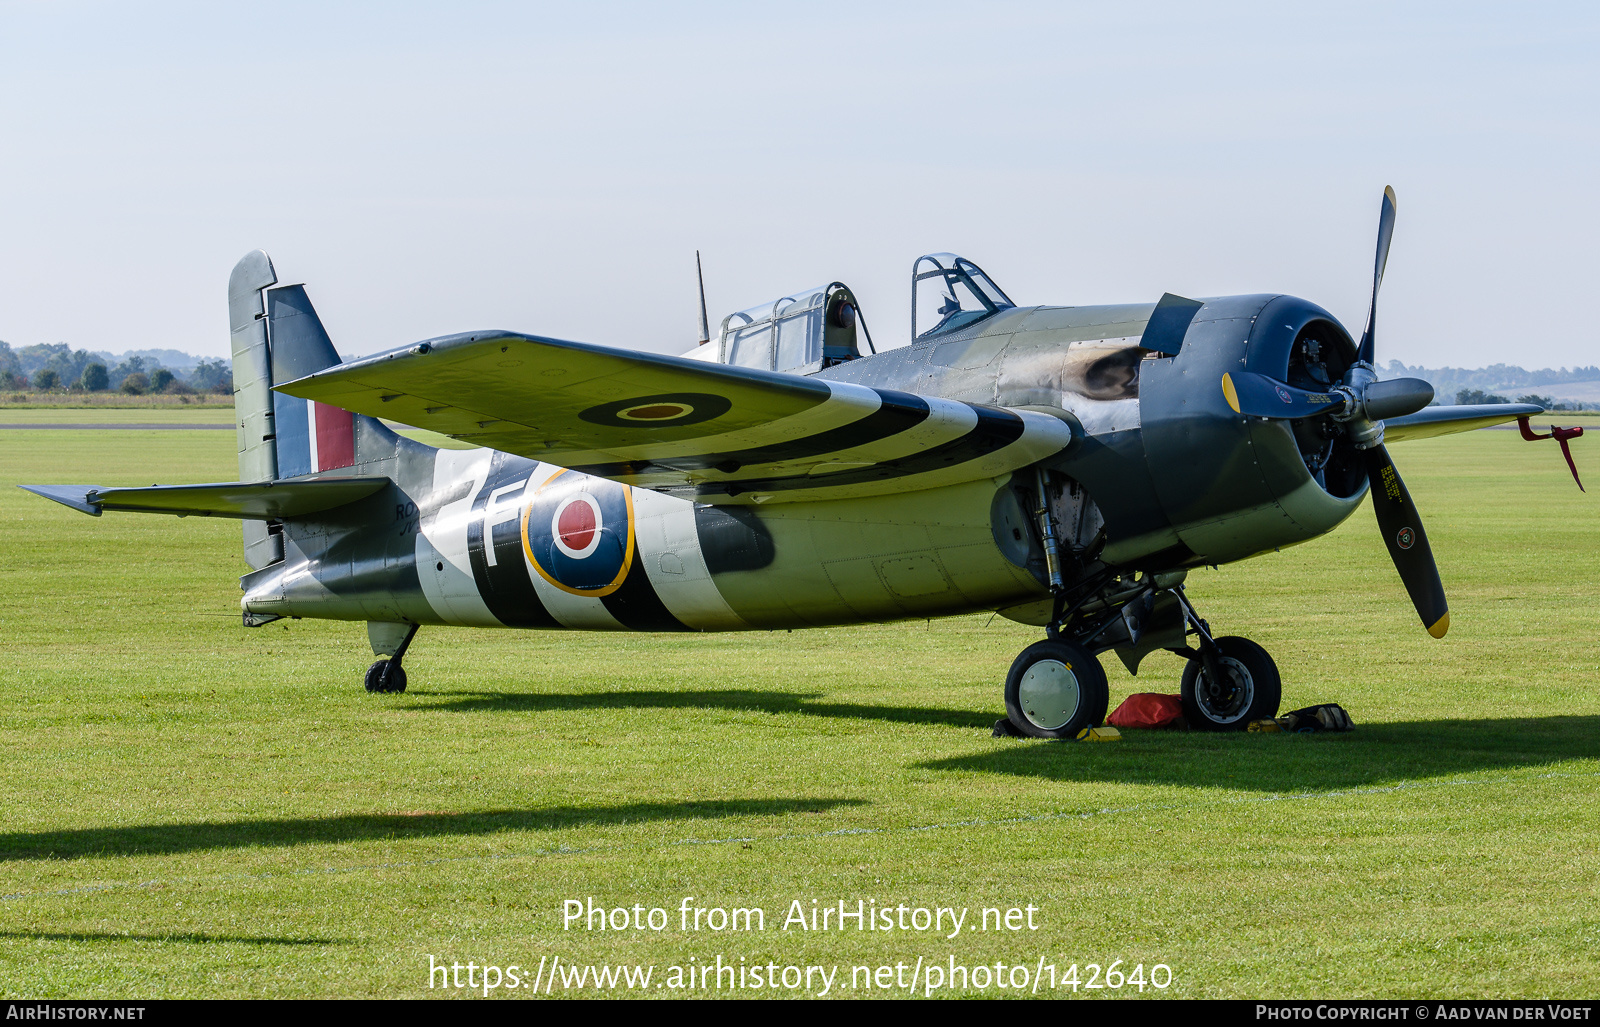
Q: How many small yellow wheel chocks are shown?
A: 2